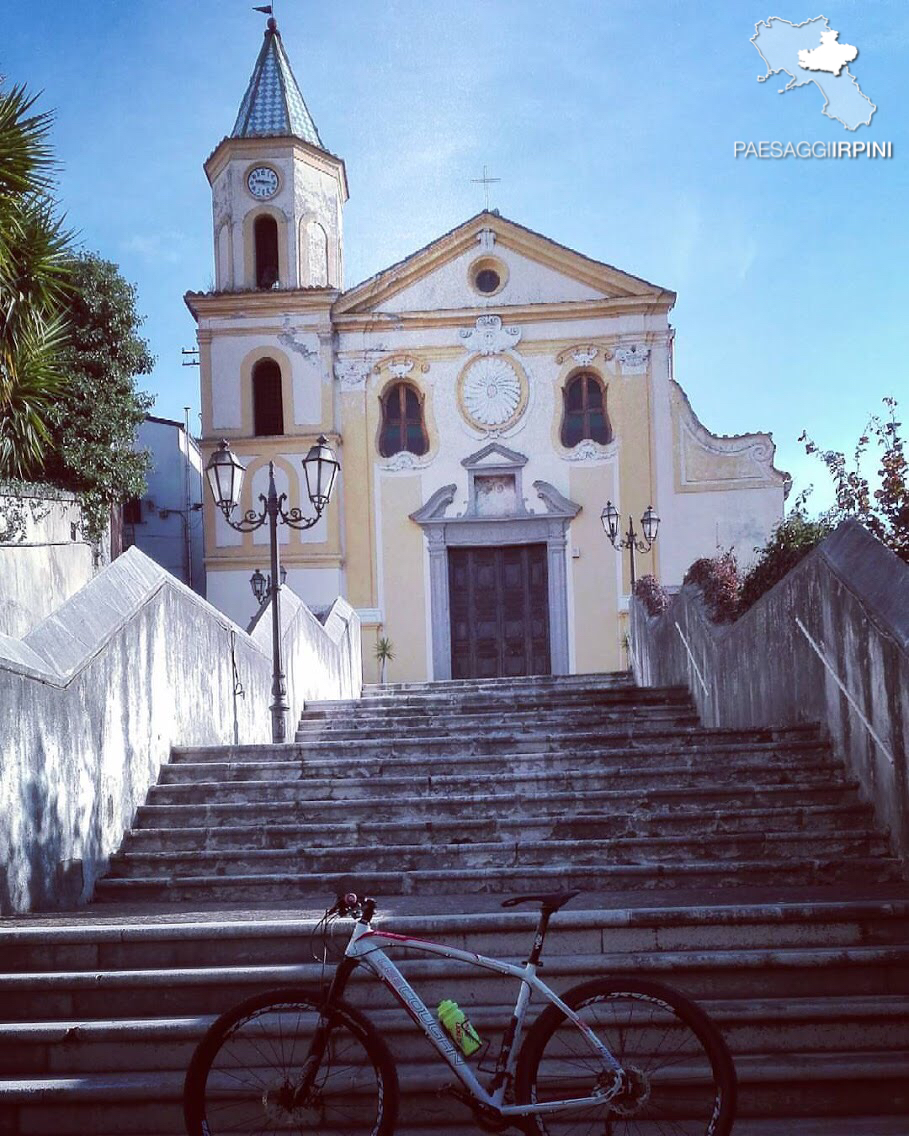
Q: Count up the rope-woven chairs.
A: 0